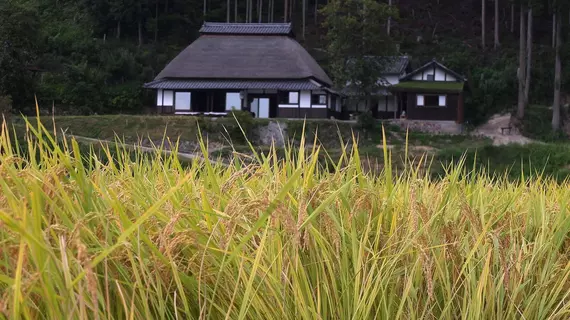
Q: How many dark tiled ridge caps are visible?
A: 1